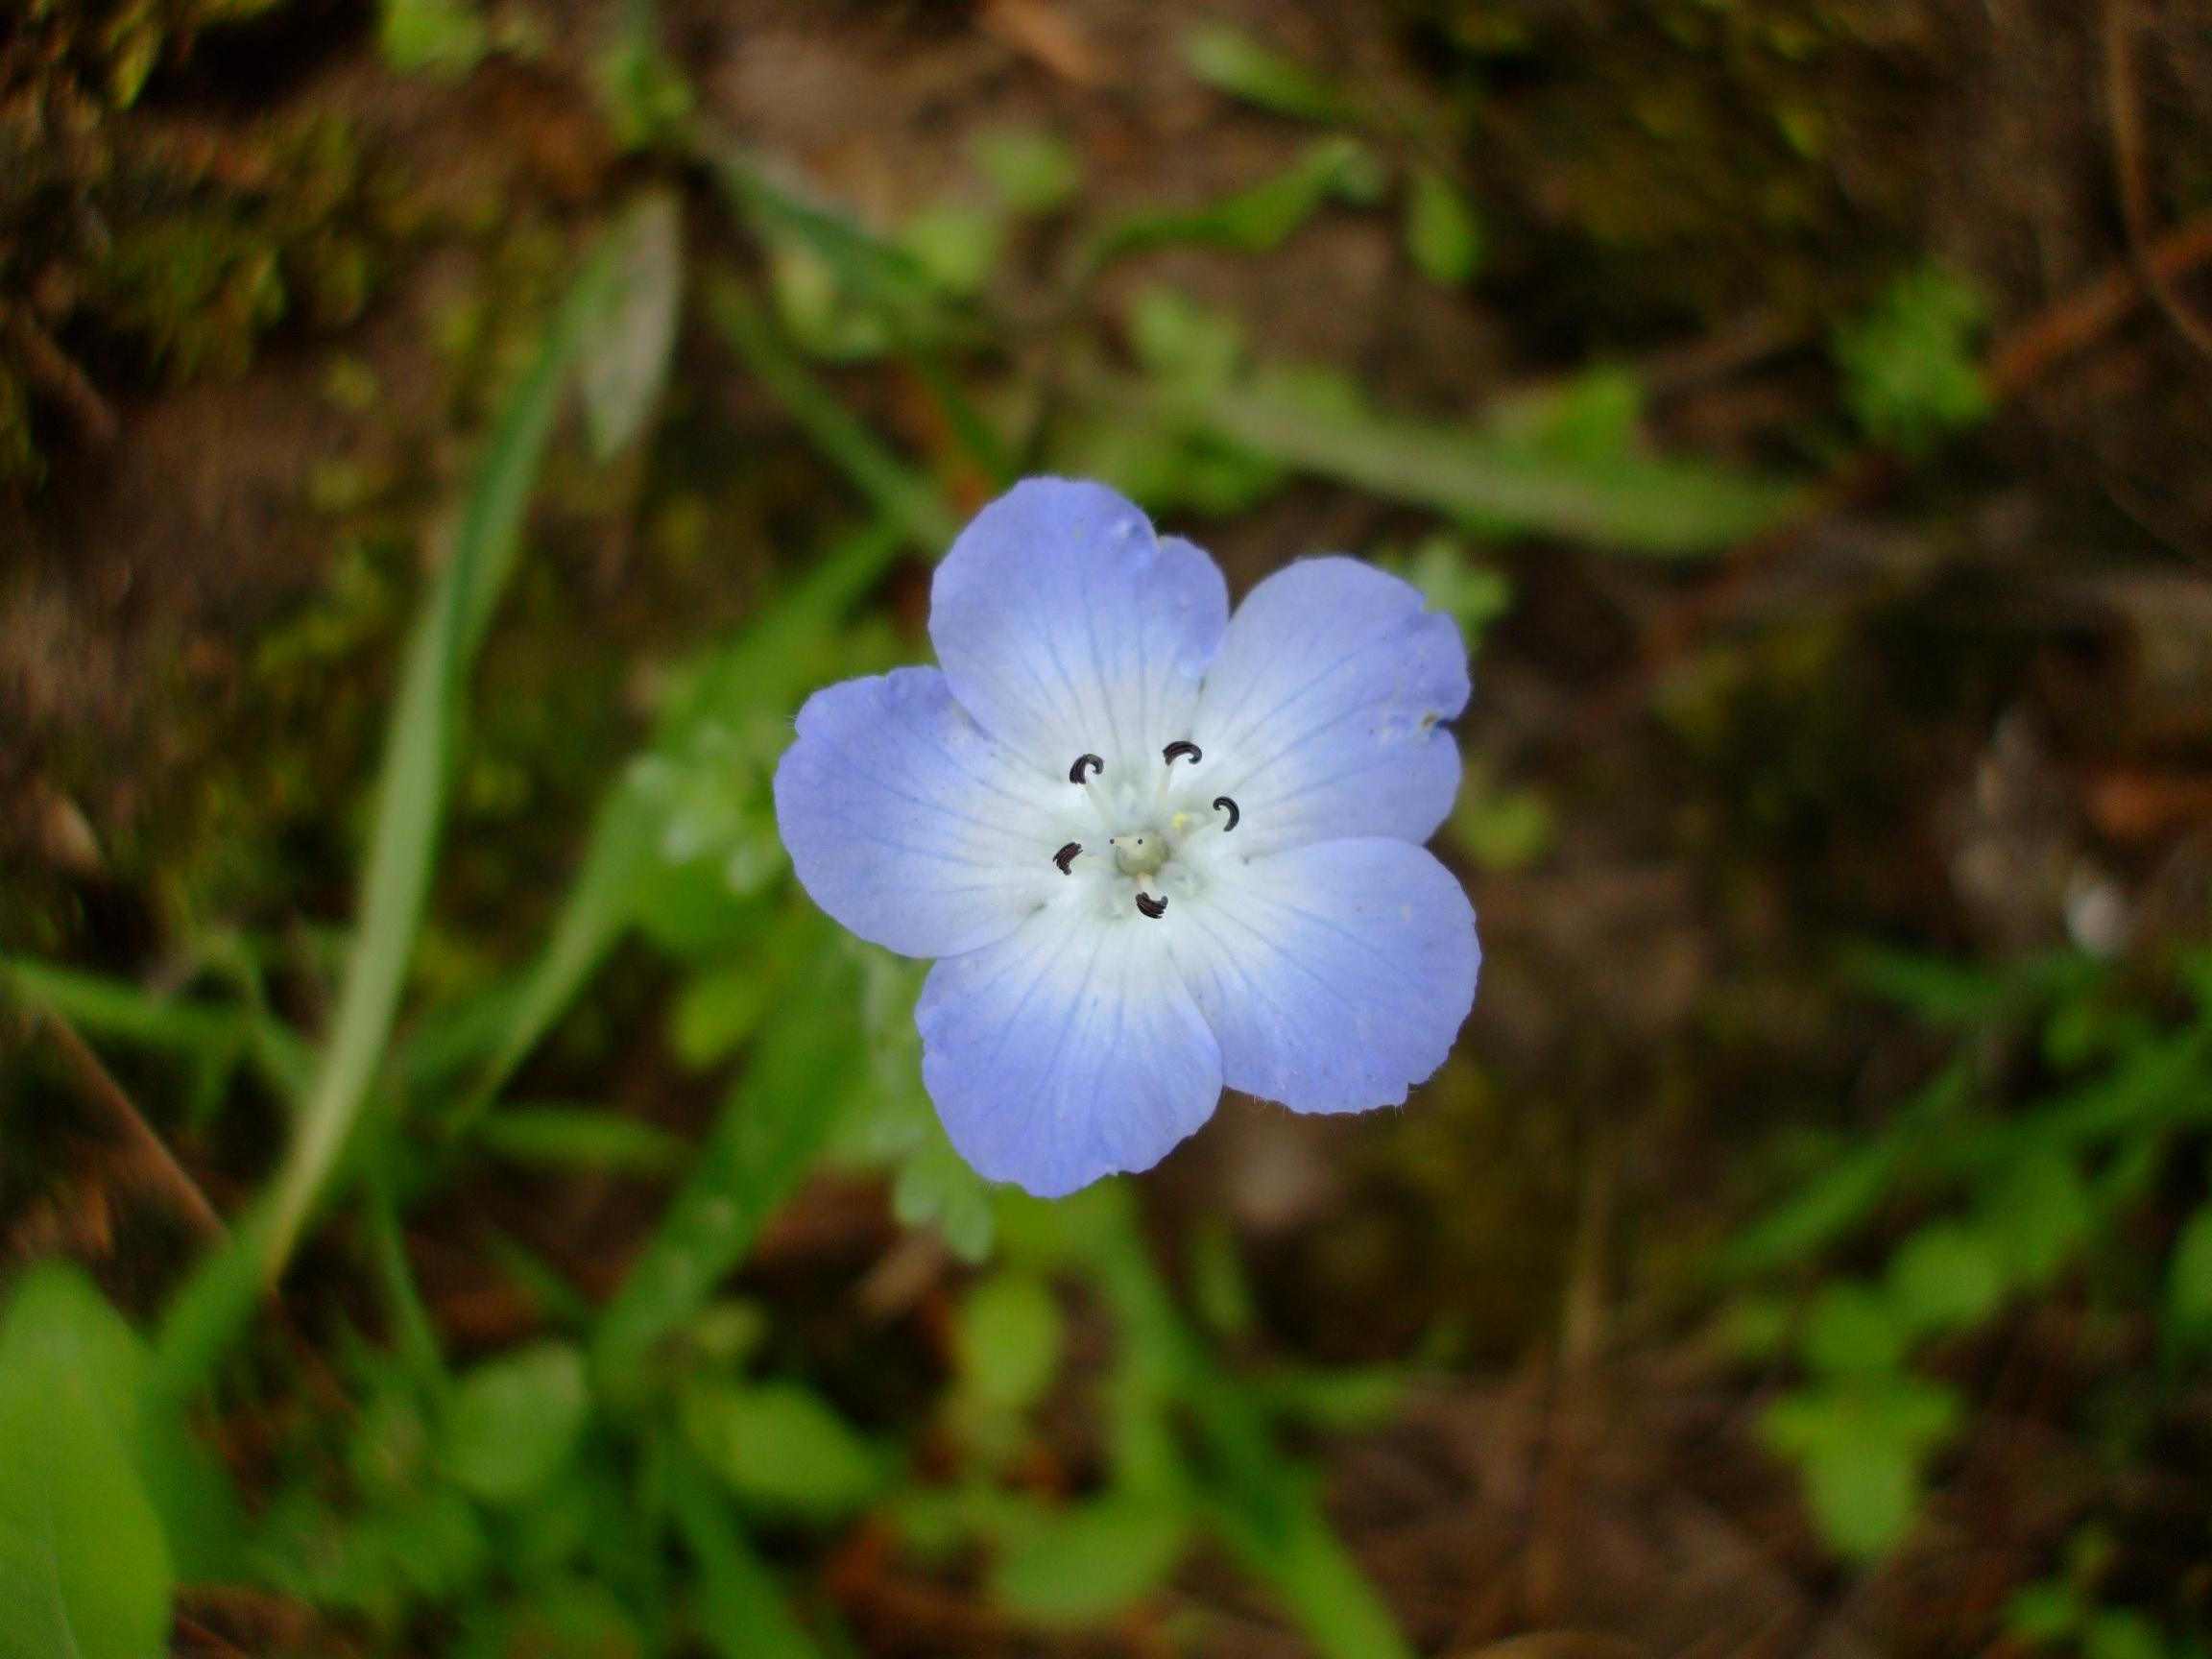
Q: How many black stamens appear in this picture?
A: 5